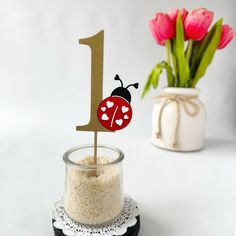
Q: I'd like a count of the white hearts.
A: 6